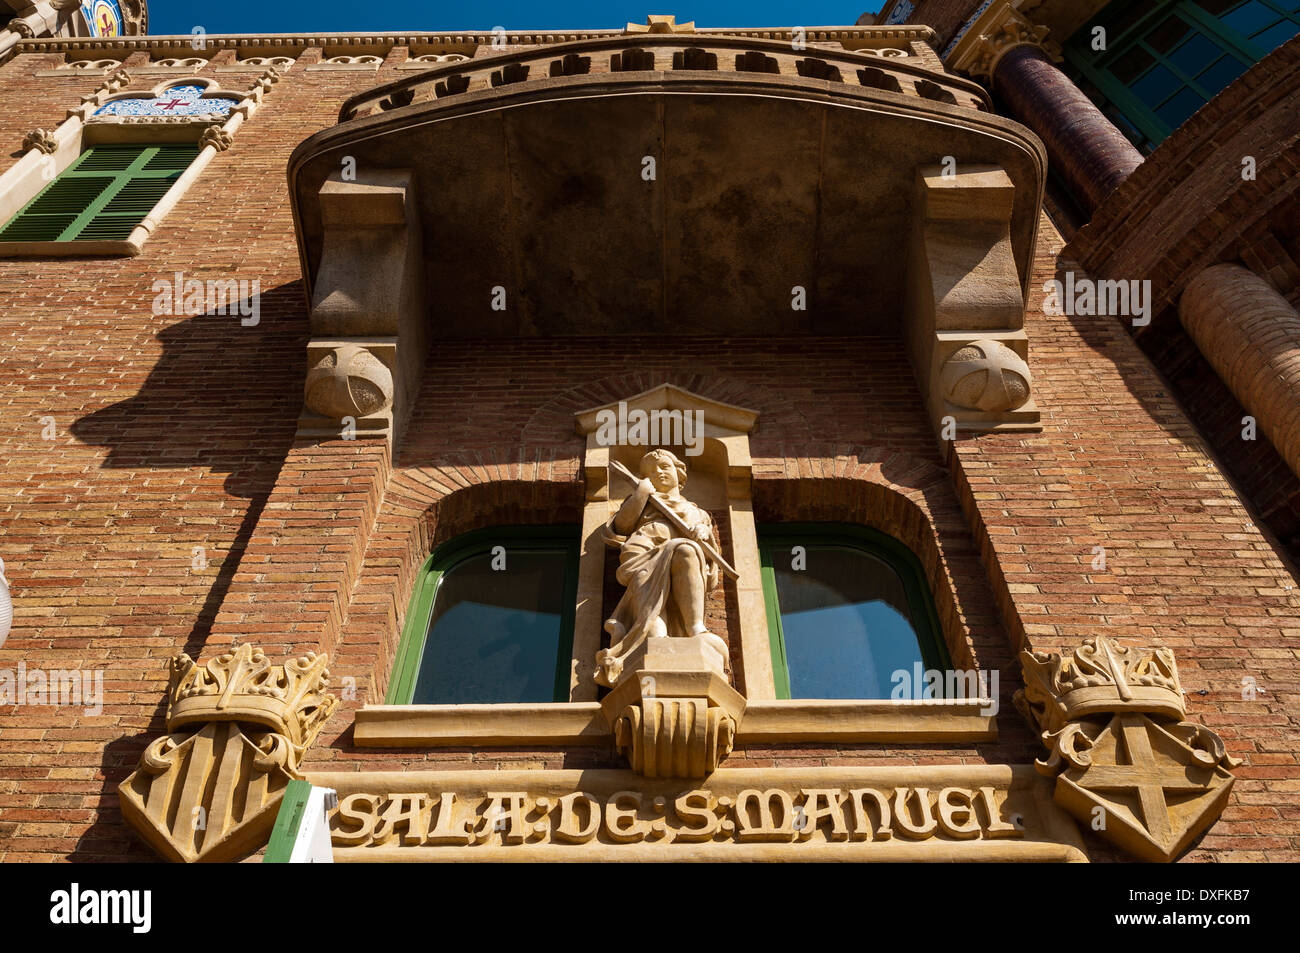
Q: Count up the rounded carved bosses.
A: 2